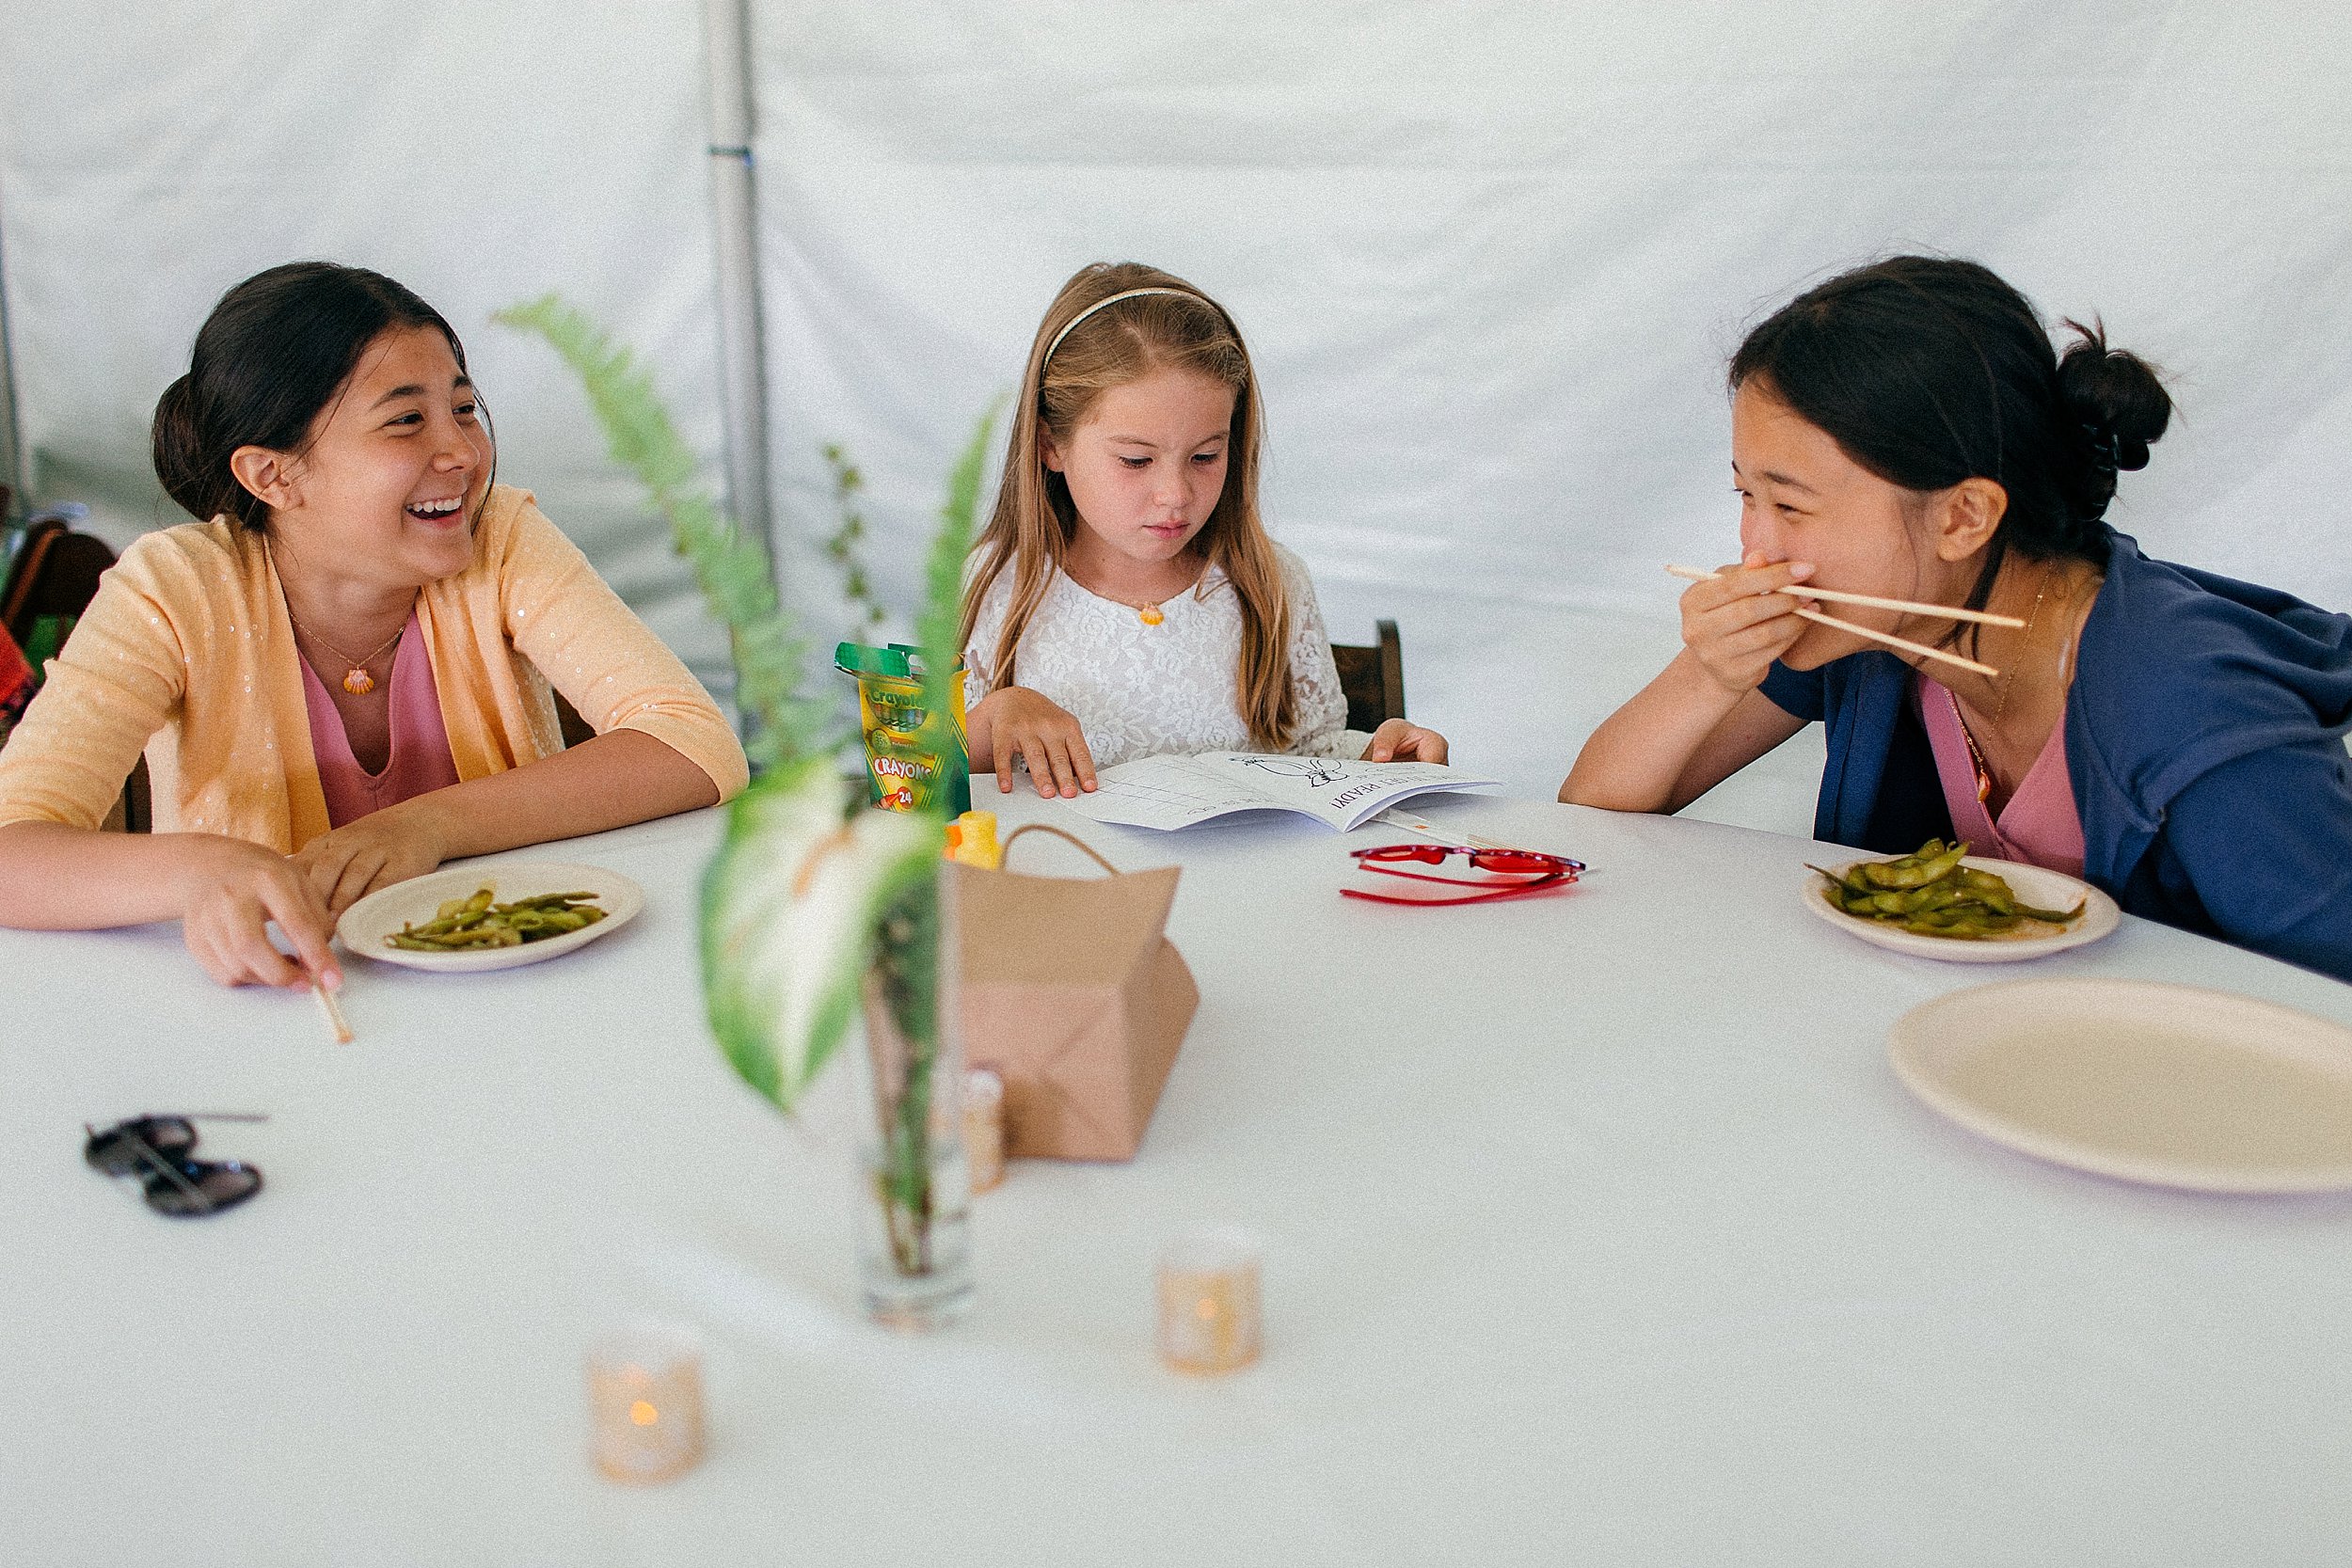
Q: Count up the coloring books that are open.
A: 1